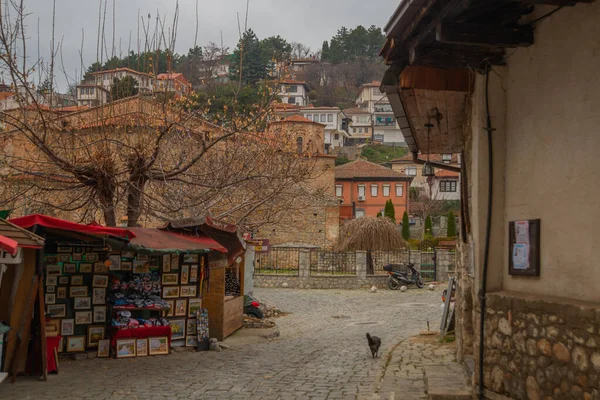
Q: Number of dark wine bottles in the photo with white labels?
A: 0